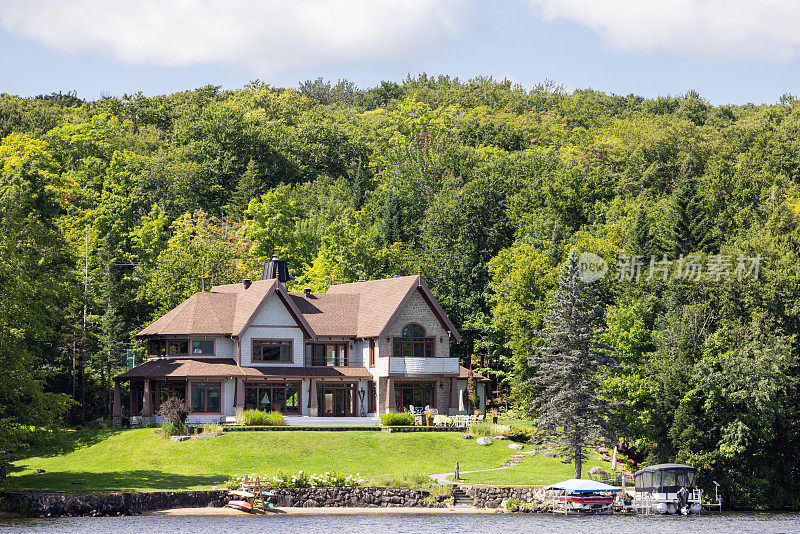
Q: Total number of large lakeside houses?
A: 1